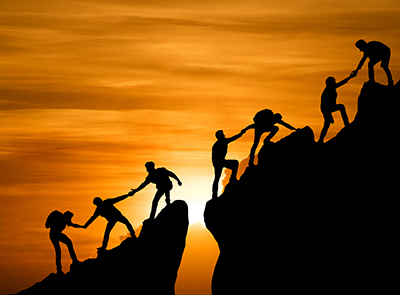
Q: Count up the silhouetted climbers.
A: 7